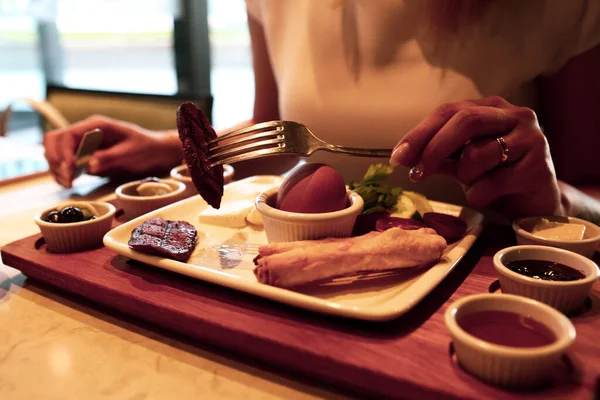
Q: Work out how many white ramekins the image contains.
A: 7